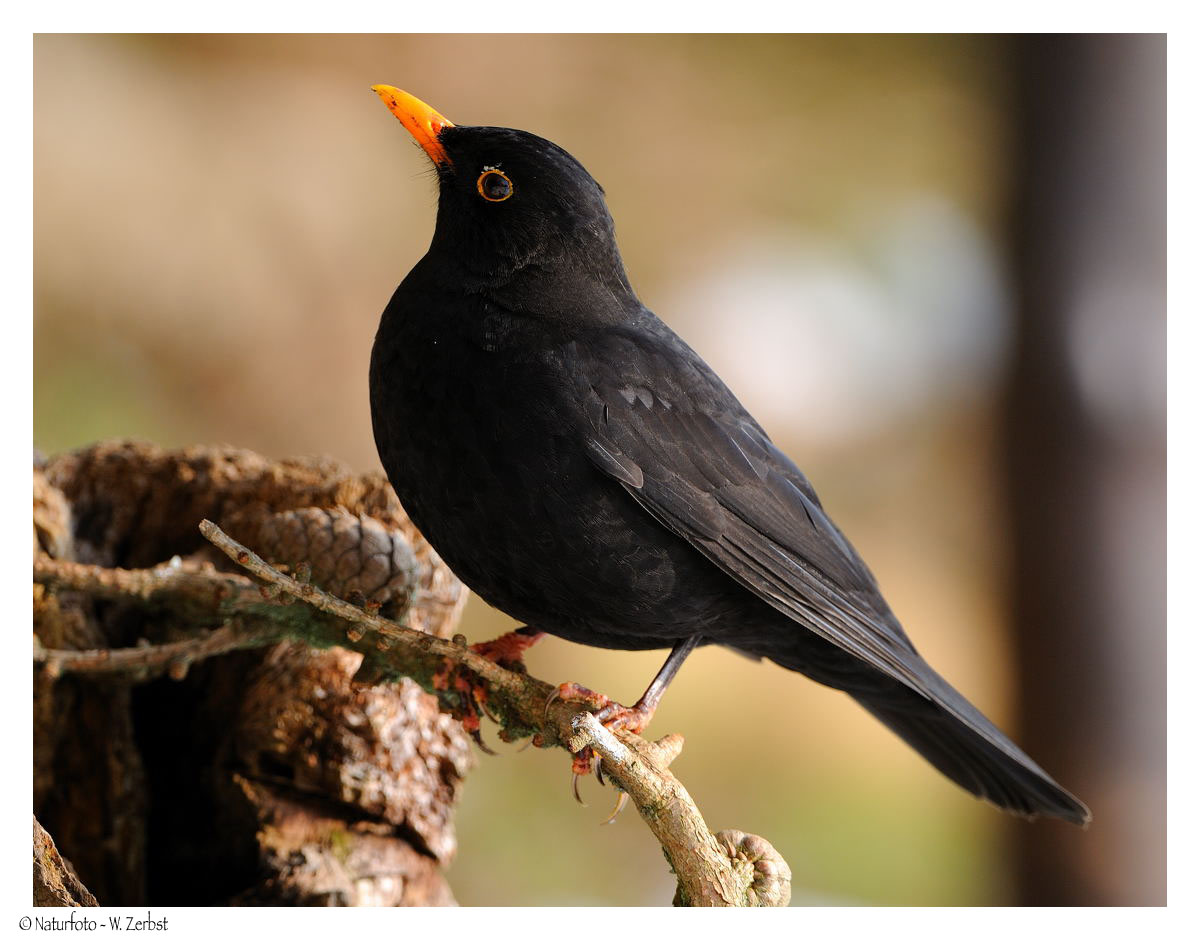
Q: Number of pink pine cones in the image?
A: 0